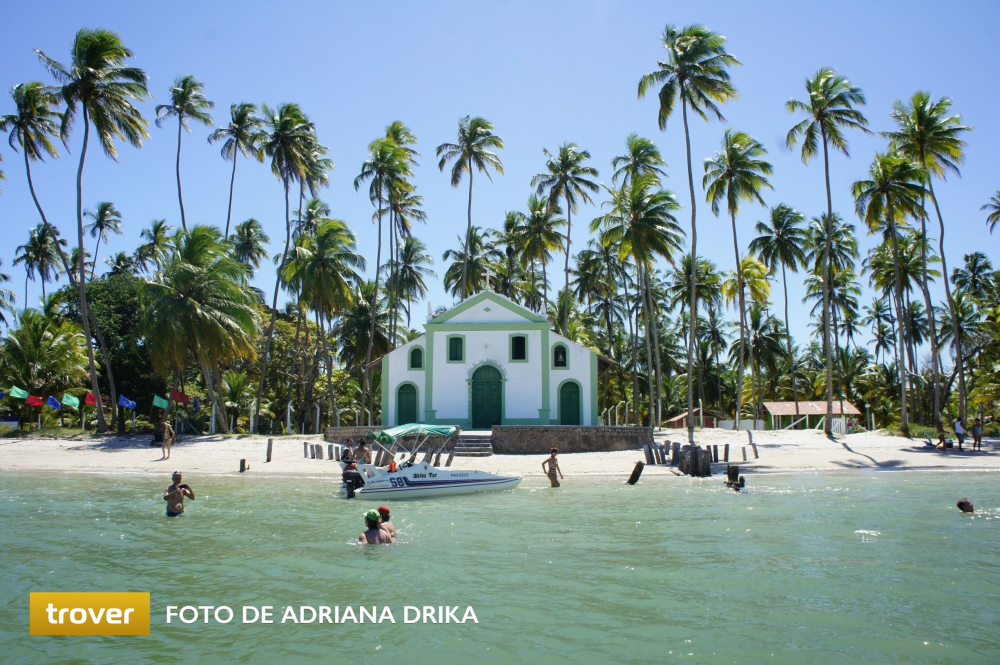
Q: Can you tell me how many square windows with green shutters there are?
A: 2